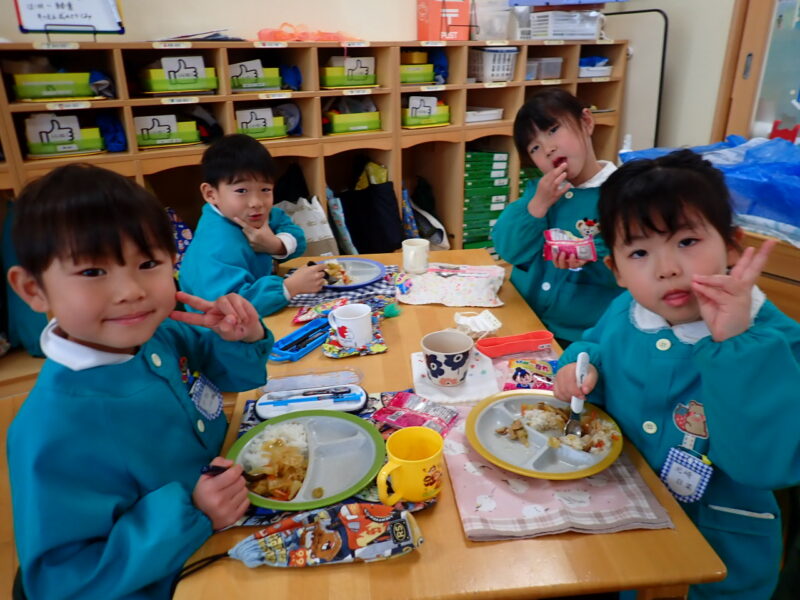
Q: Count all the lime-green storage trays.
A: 10